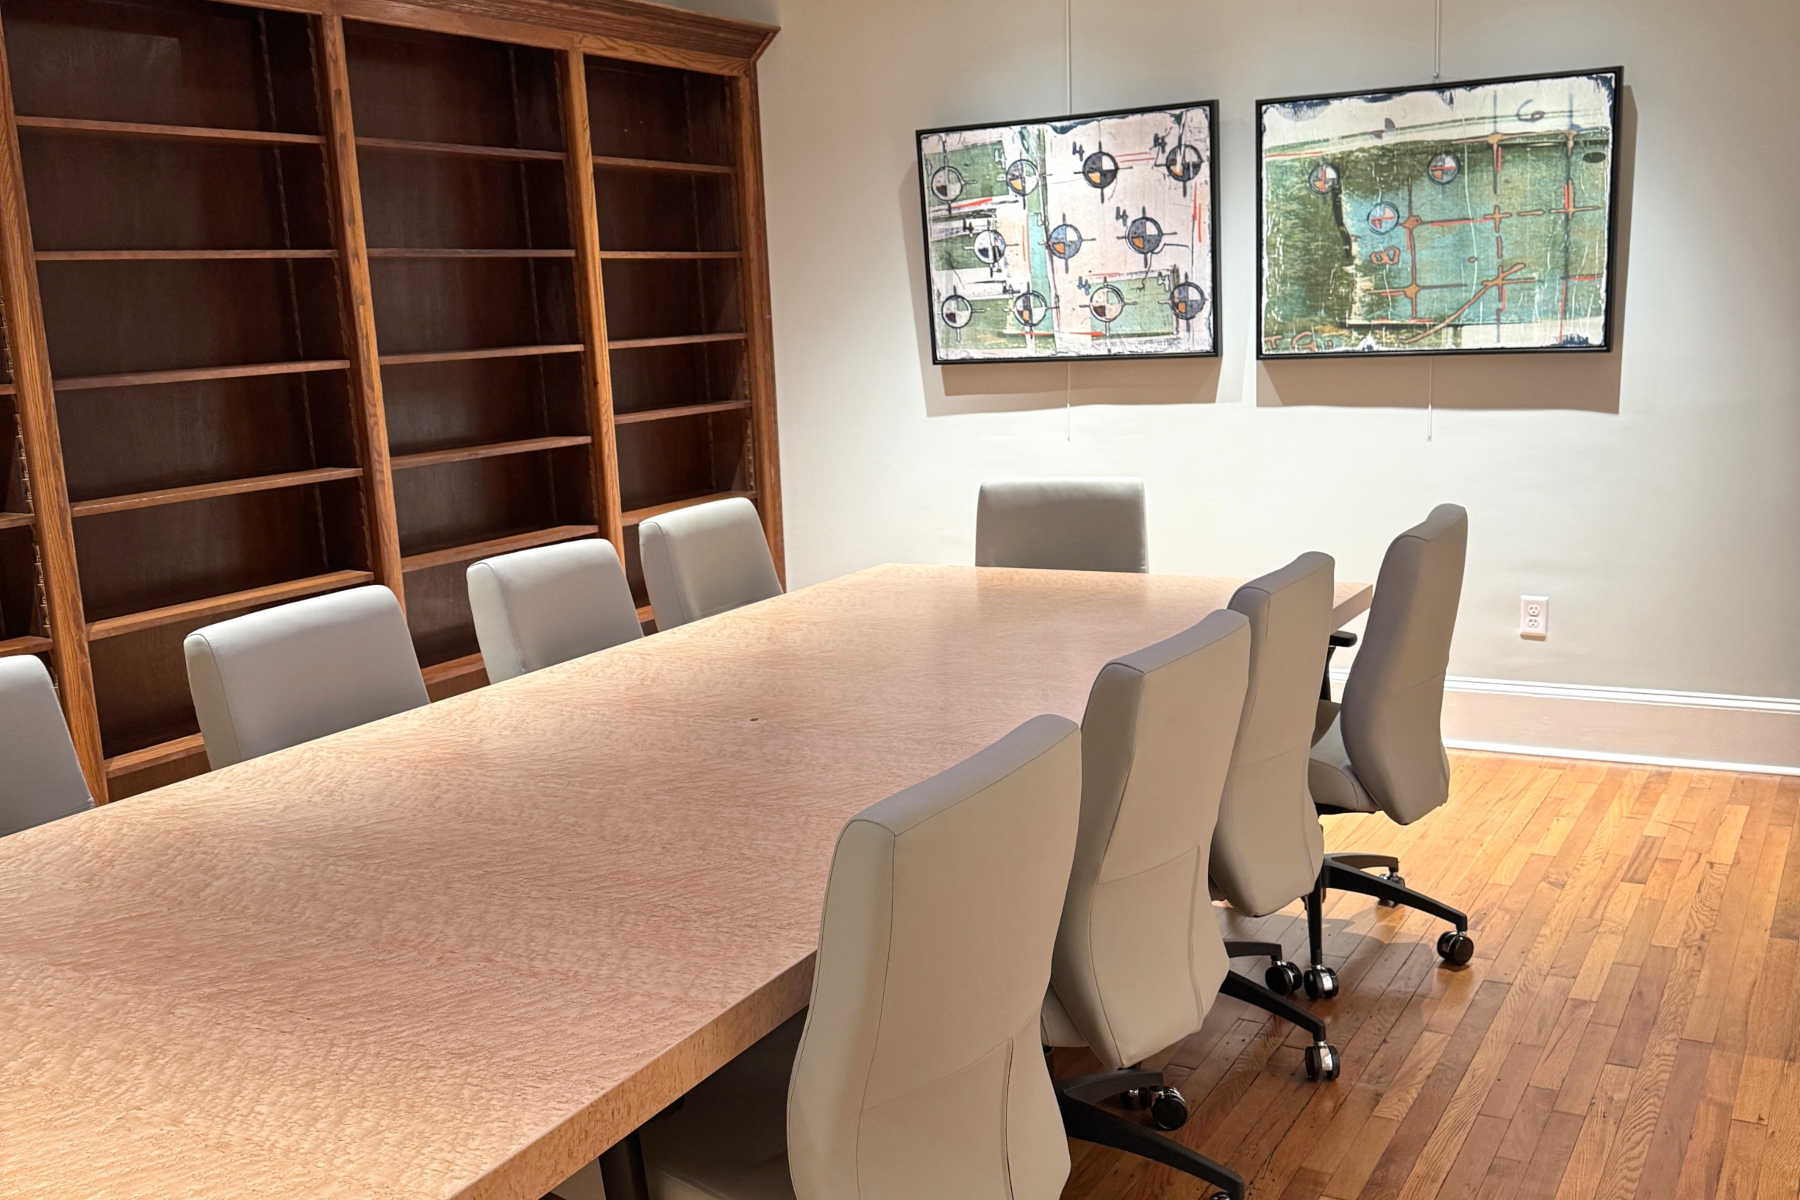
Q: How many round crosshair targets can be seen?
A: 14